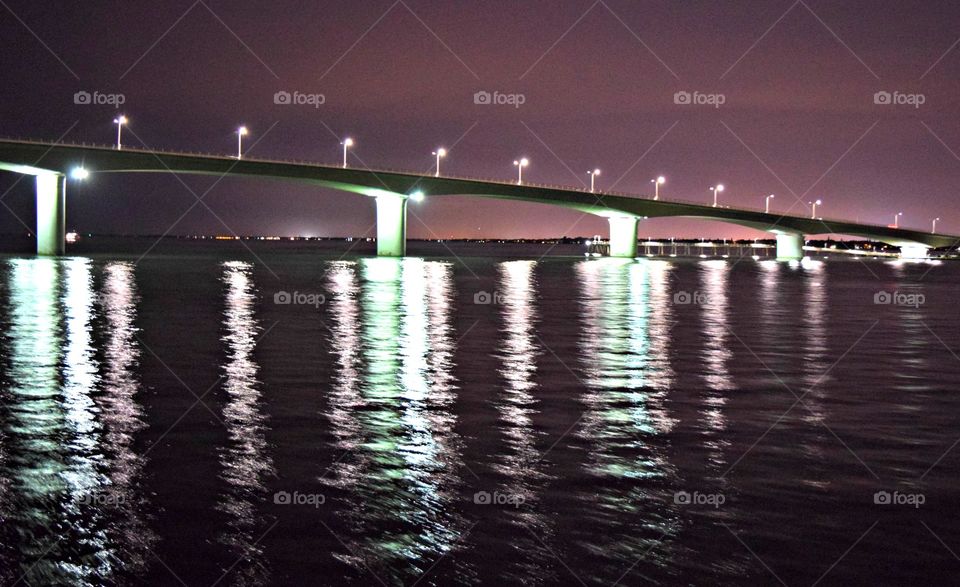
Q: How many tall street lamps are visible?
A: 12